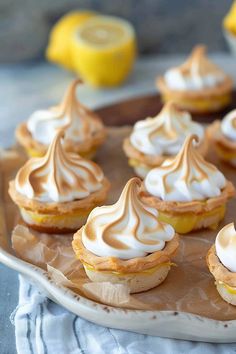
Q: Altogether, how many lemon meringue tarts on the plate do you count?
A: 8